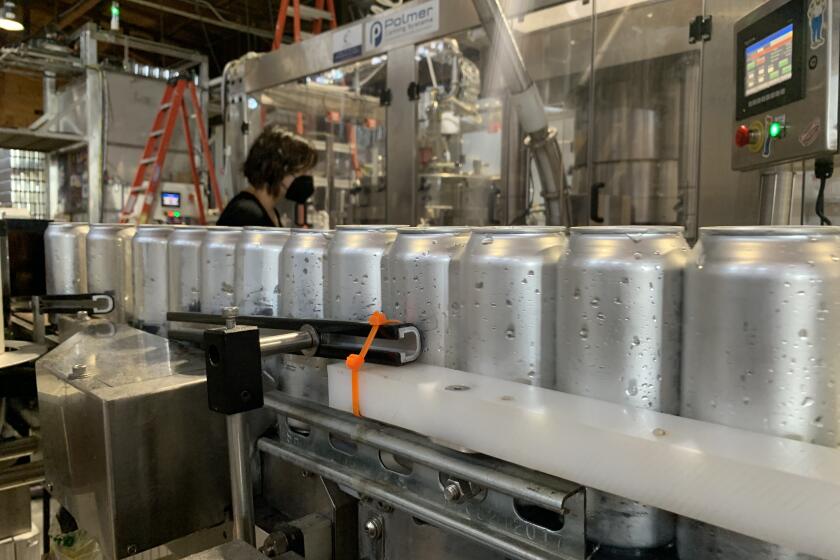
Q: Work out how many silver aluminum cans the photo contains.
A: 12